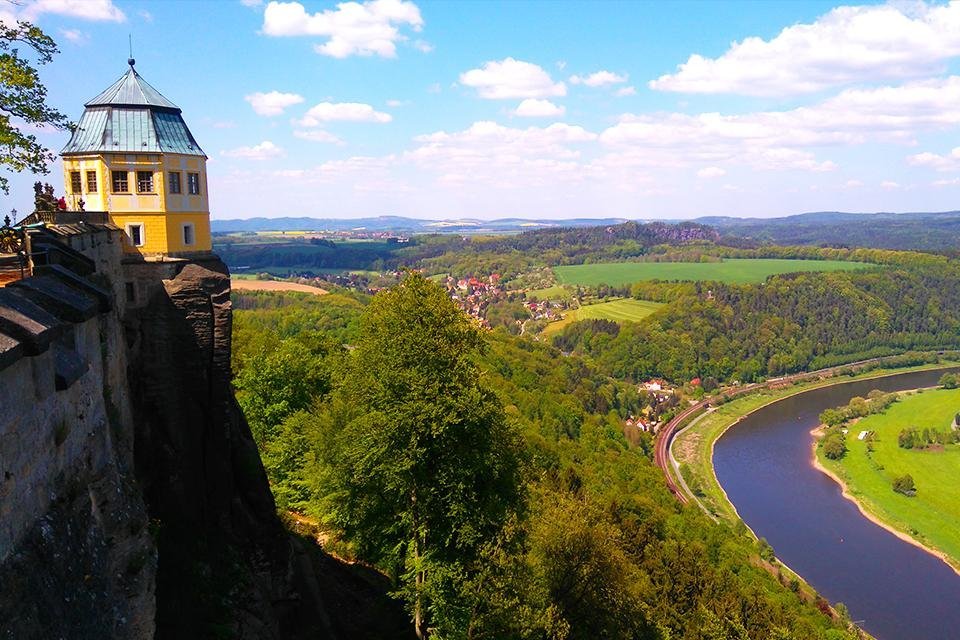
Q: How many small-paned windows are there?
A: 6